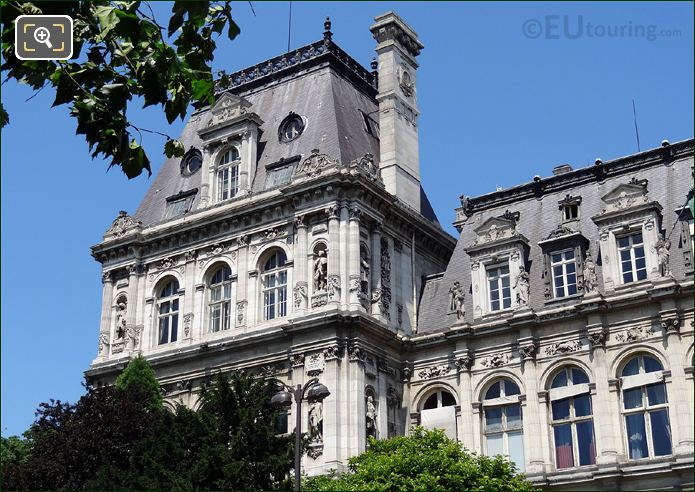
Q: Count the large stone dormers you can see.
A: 3